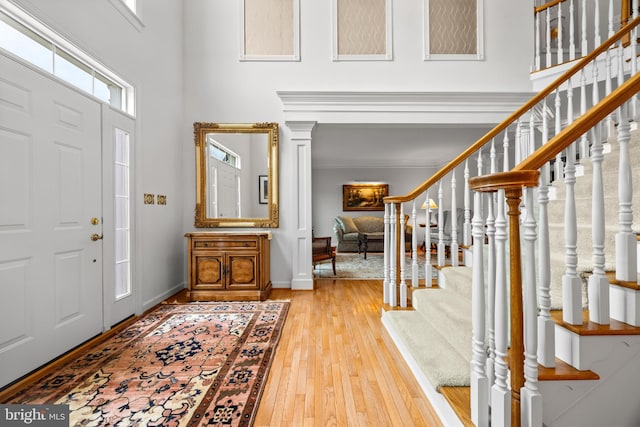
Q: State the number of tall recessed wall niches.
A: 3